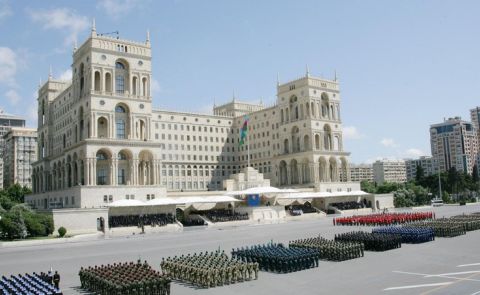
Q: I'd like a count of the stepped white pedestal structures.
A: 1